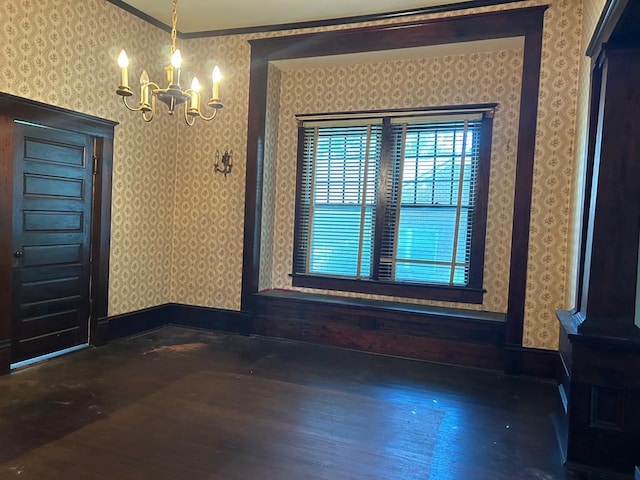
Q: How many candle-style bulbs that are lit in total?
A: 4